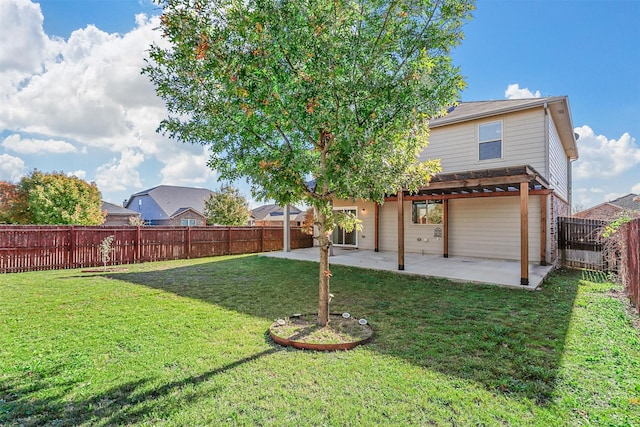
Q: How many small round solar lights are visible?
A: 4